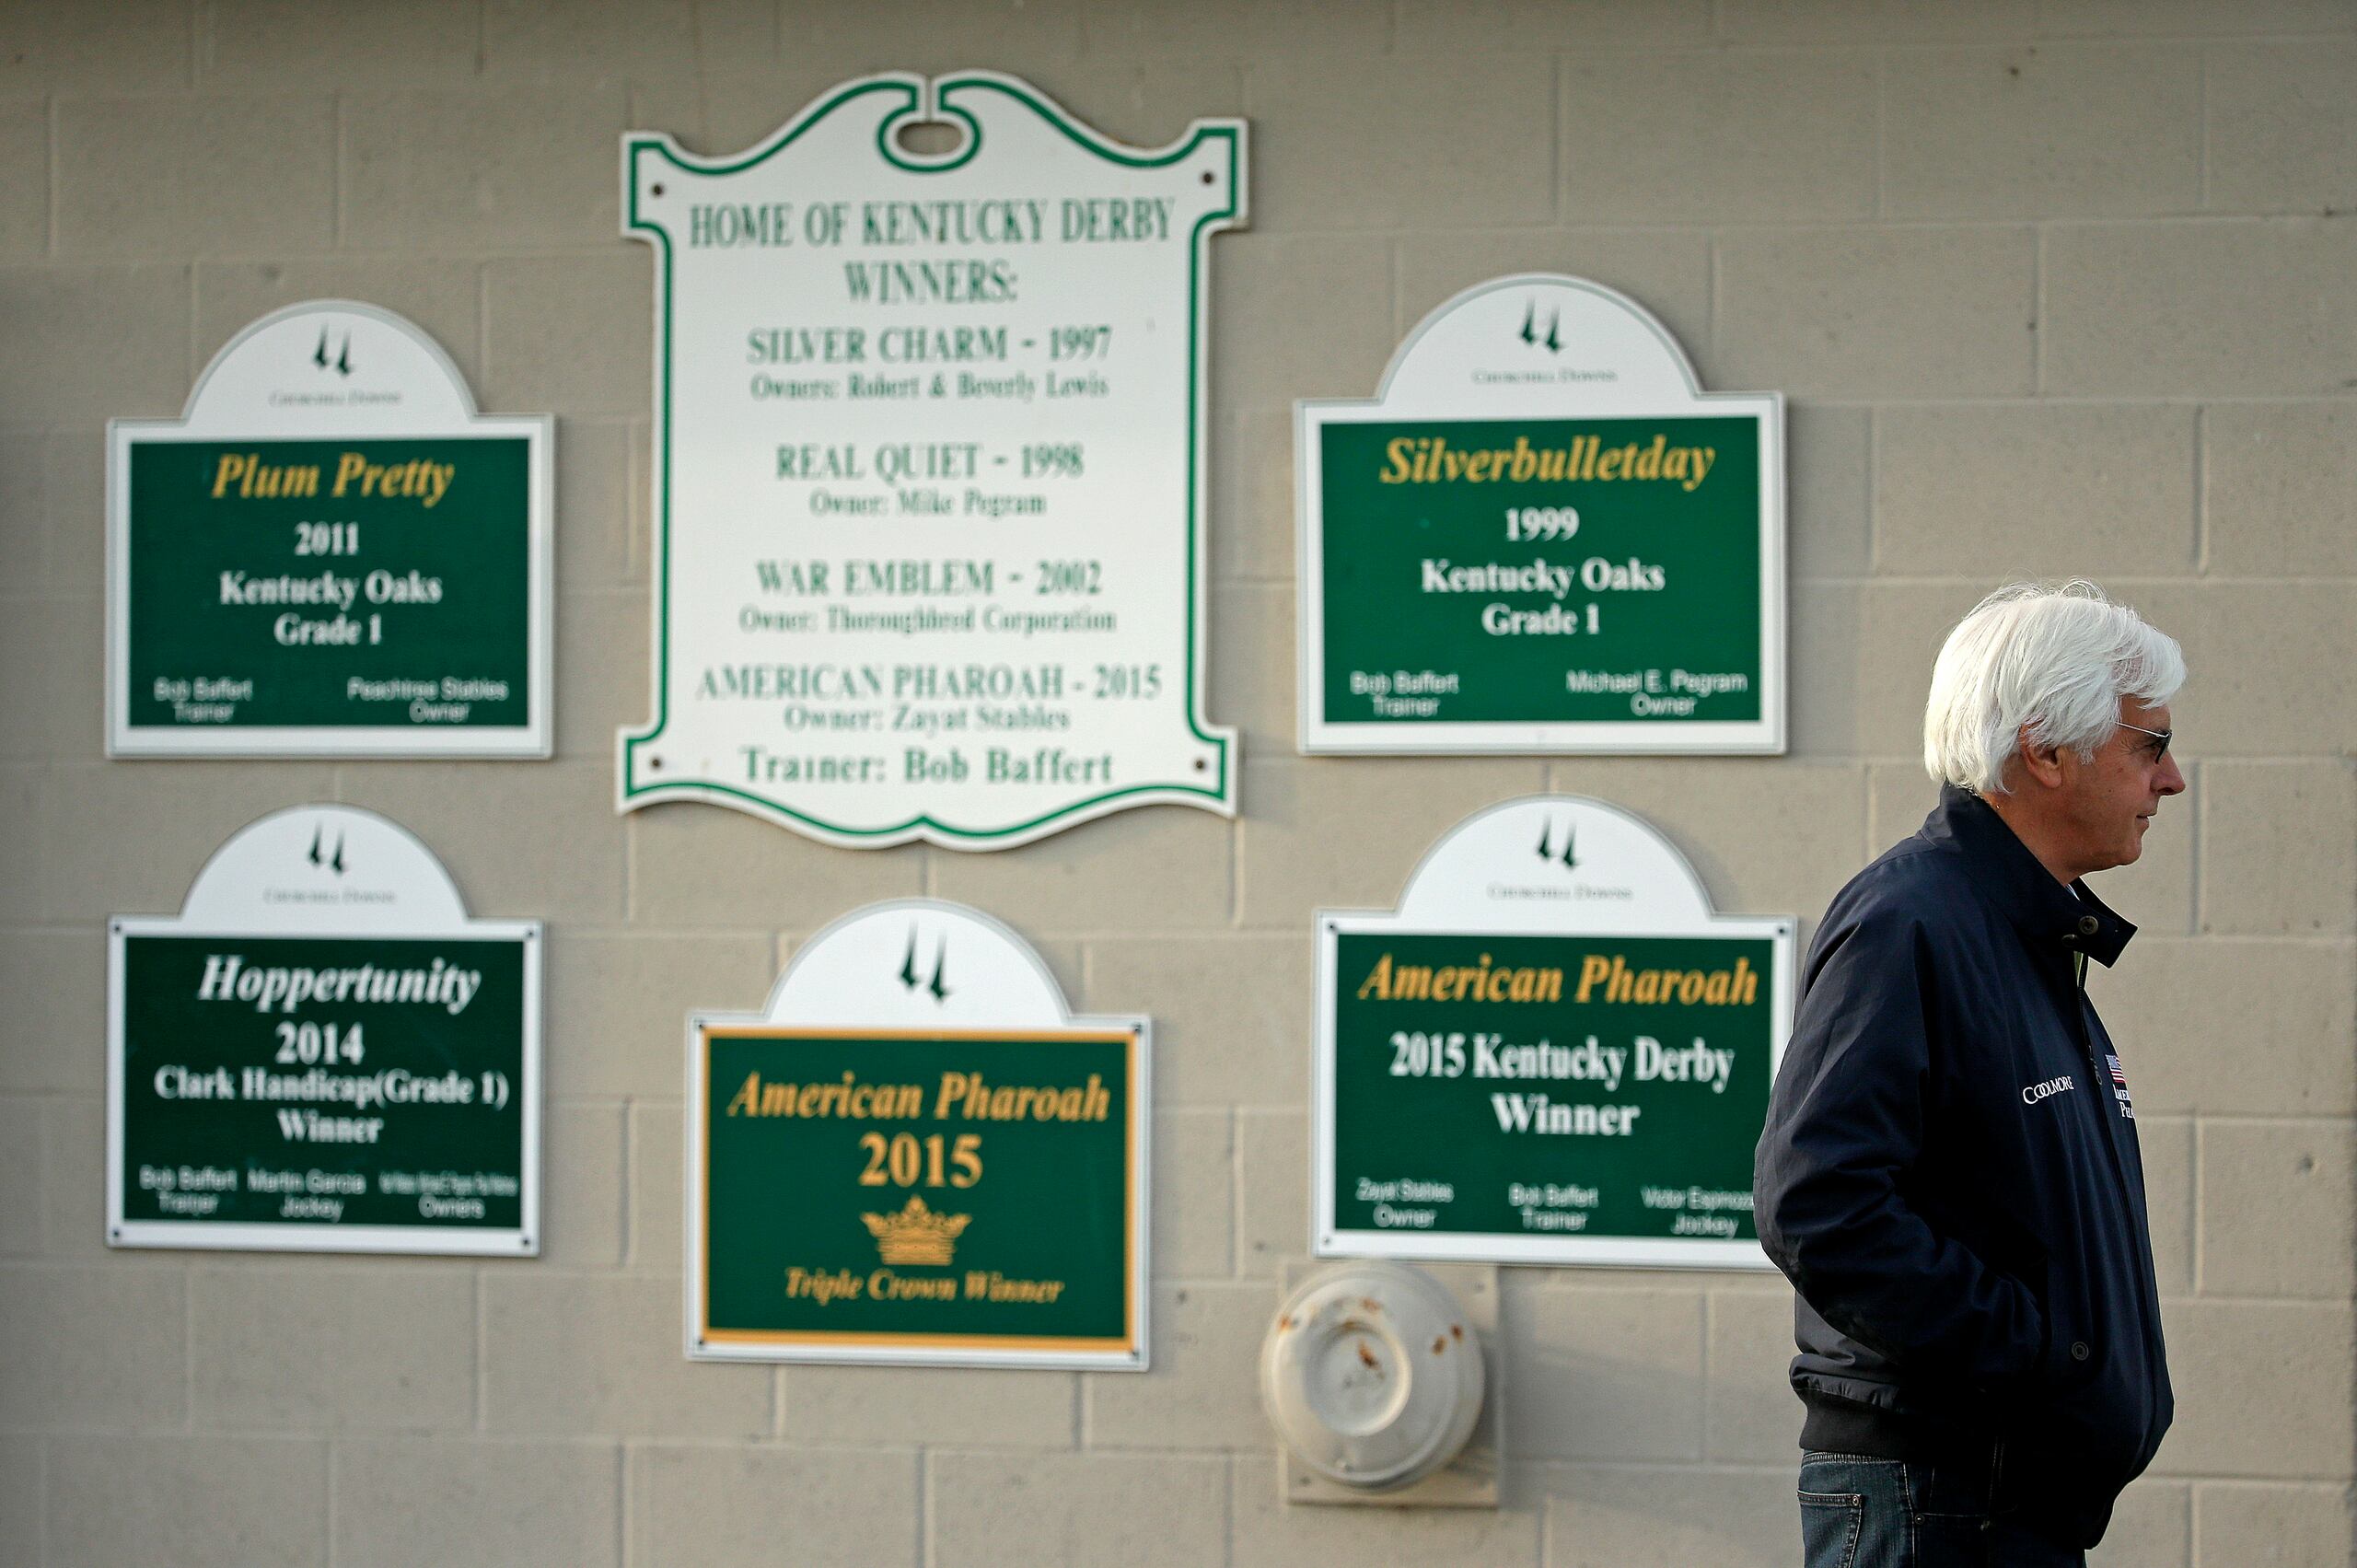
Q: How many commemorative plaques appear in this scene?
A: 6